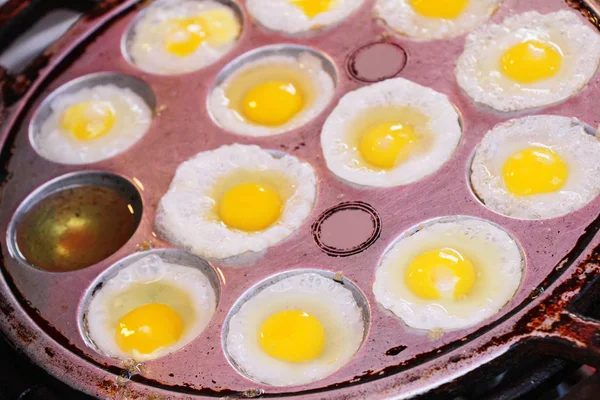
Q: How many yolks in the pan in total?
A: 12